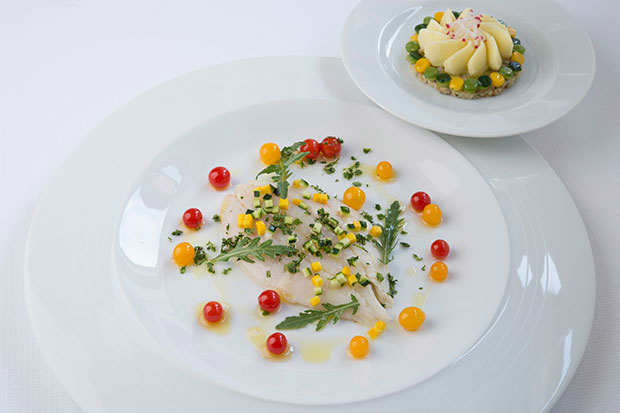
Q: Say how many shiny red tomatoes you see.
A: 9